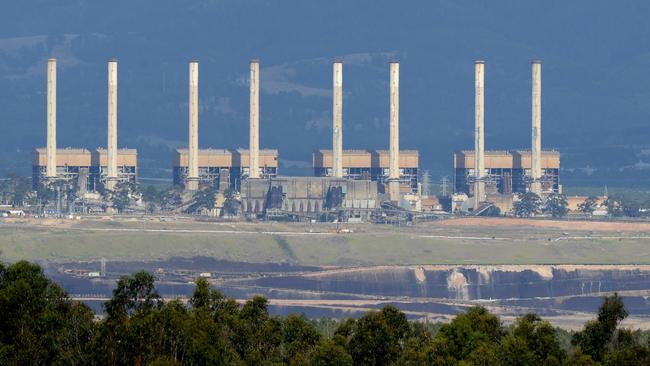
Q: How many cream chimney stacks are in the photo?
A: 8